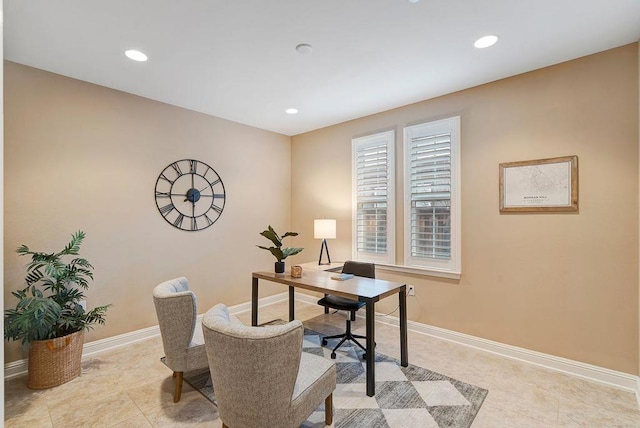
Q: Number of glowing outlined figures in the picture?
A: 0